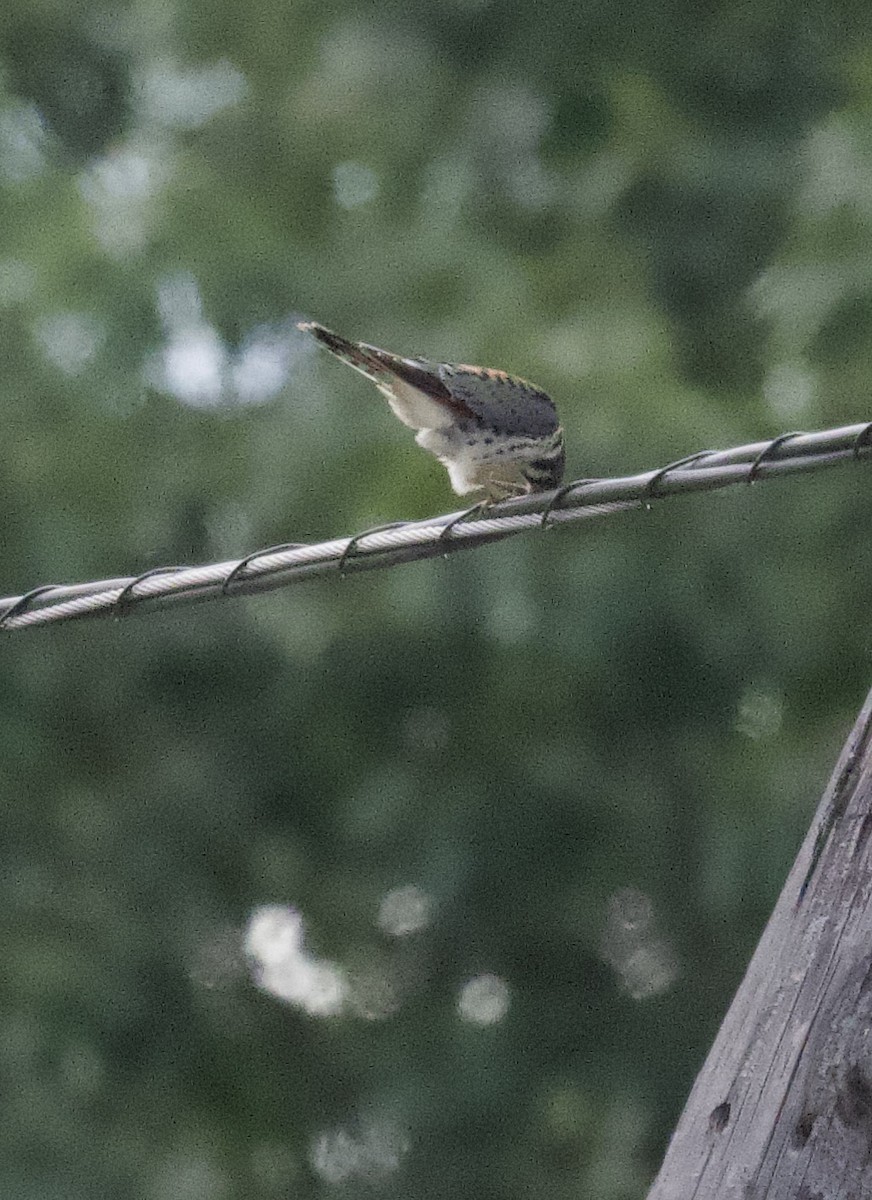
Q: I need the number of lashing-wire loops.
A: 9